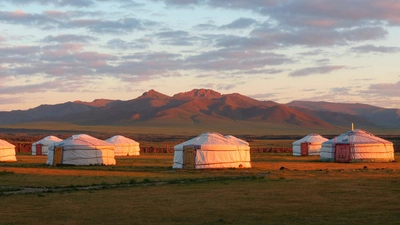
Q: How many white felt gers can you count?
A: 8